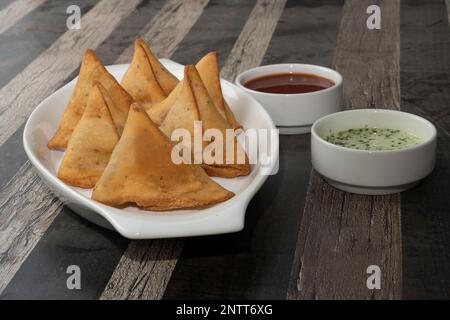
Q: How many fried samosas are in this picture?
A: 6